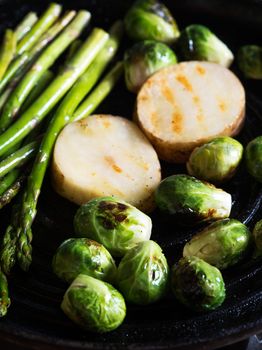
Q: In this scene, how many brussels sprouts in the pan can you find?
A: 14